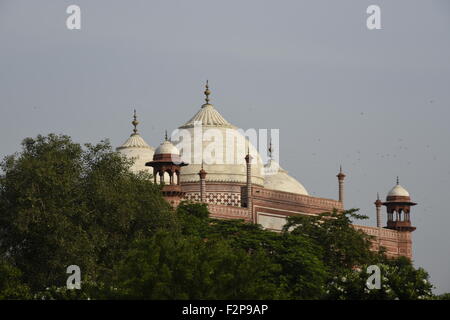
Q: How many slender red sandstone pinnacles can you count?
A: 4